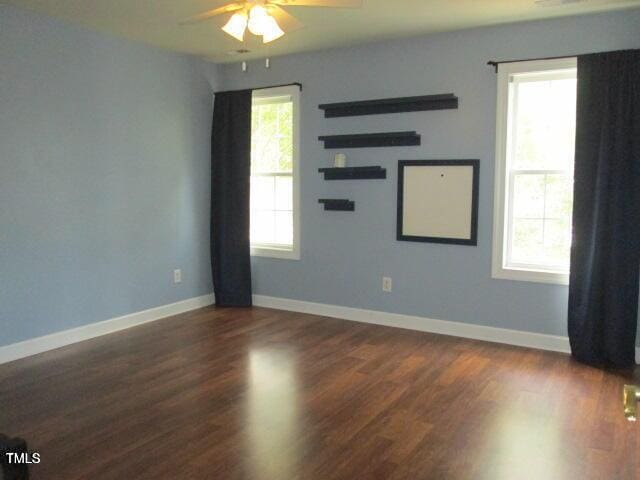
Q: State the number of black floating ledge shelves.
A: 4